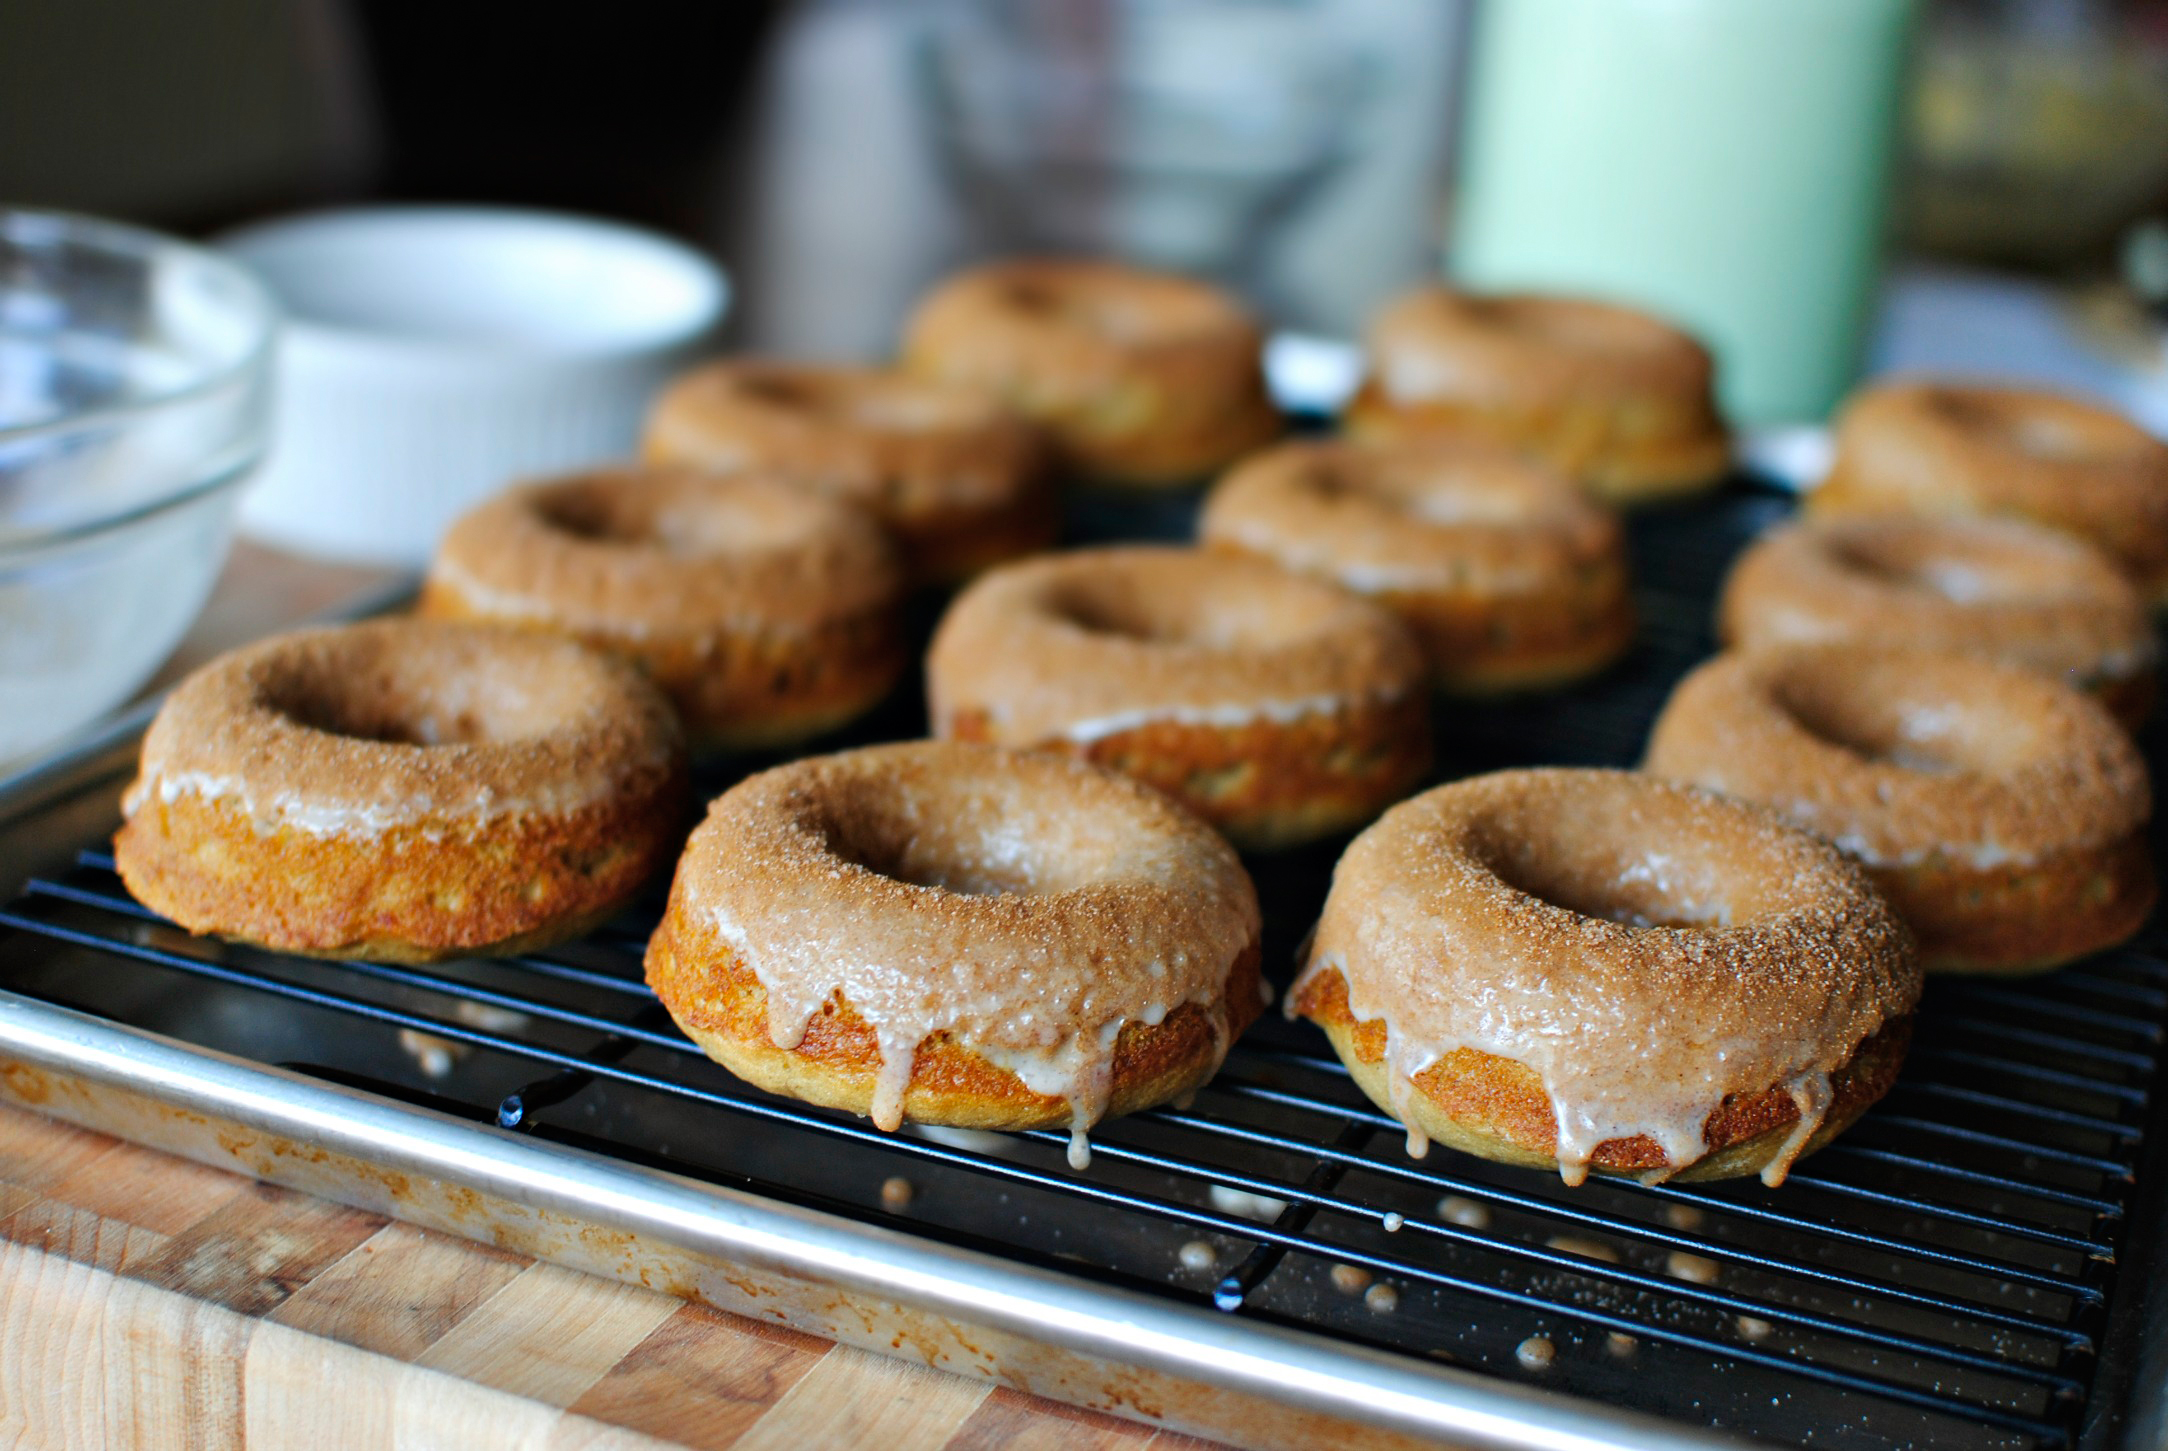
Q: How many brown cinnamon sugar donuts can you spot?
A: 12